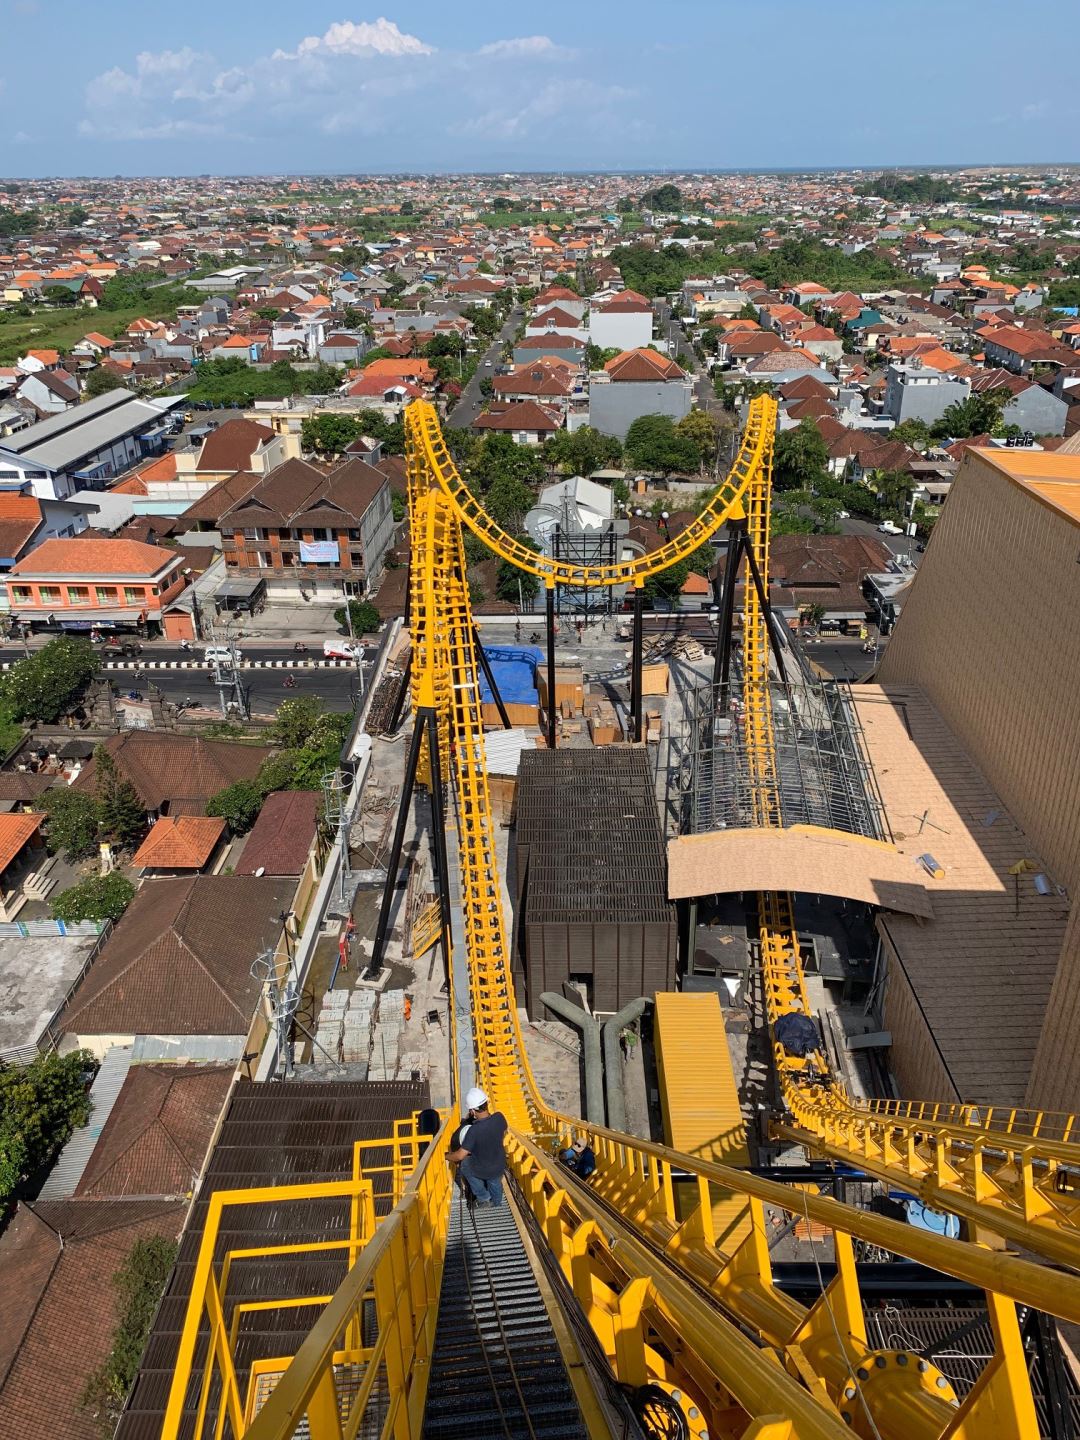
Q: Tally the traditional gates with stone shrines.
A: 1